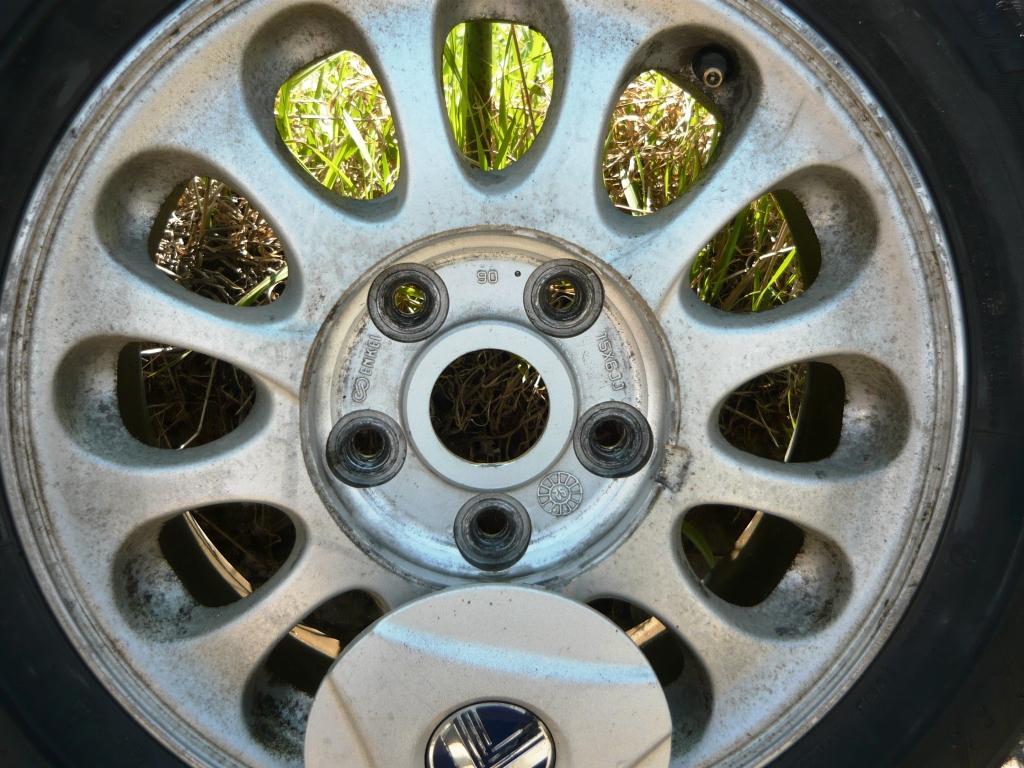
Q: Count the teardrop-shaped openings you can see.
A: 11